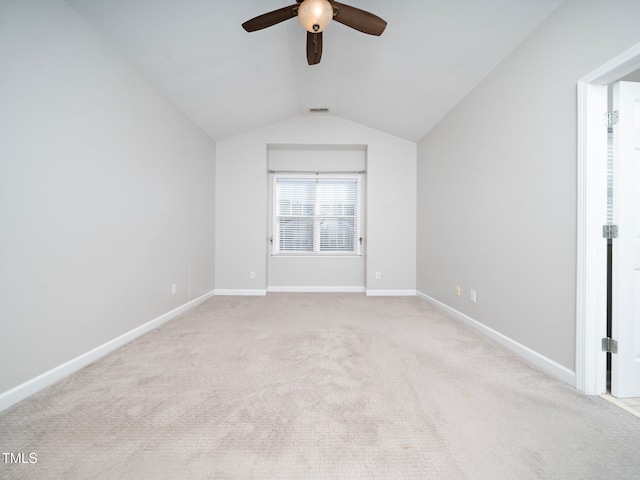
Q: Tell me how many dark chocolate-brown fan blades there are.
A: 3